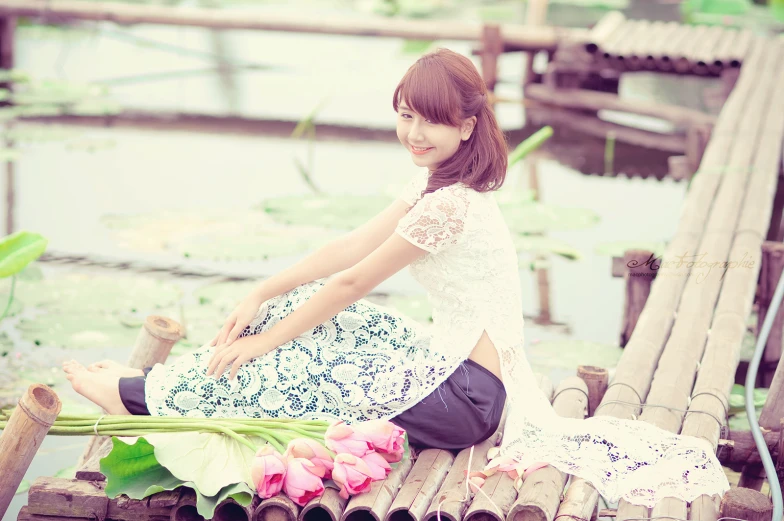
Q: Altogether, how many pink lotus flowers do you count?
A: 7